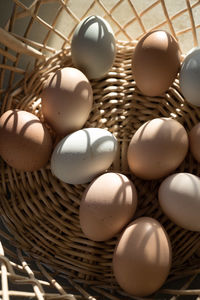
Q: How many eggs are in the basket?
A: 11